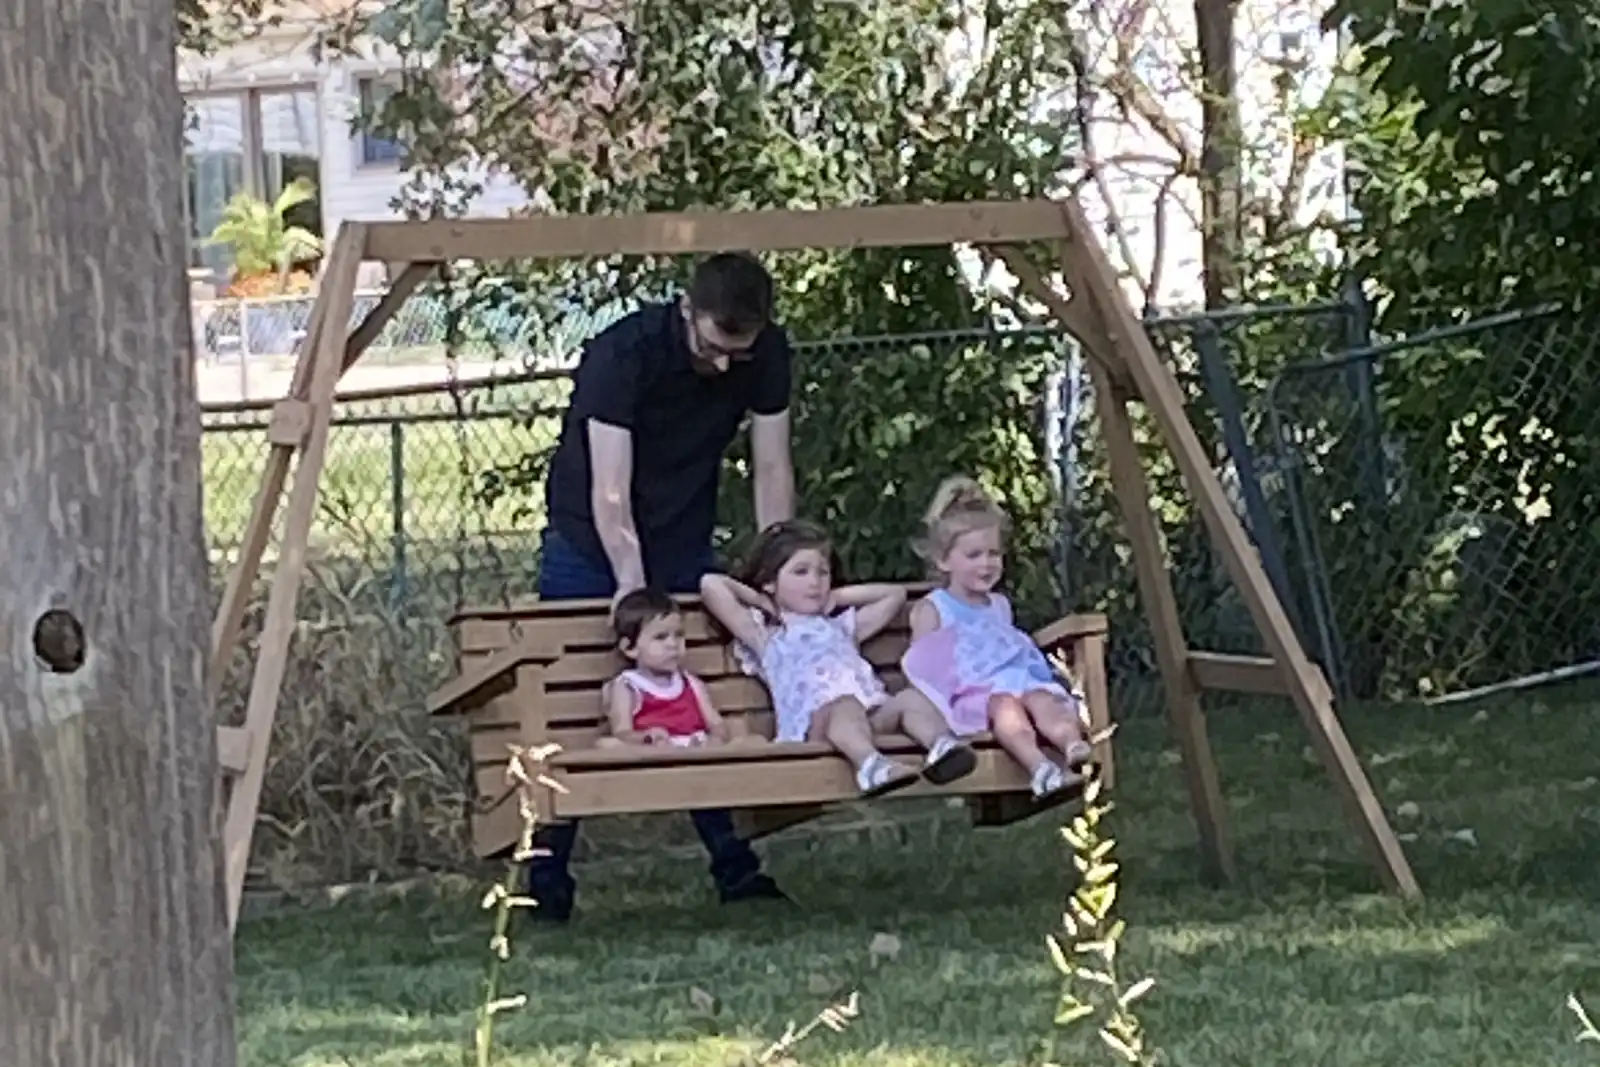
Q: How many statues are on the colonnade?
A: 0